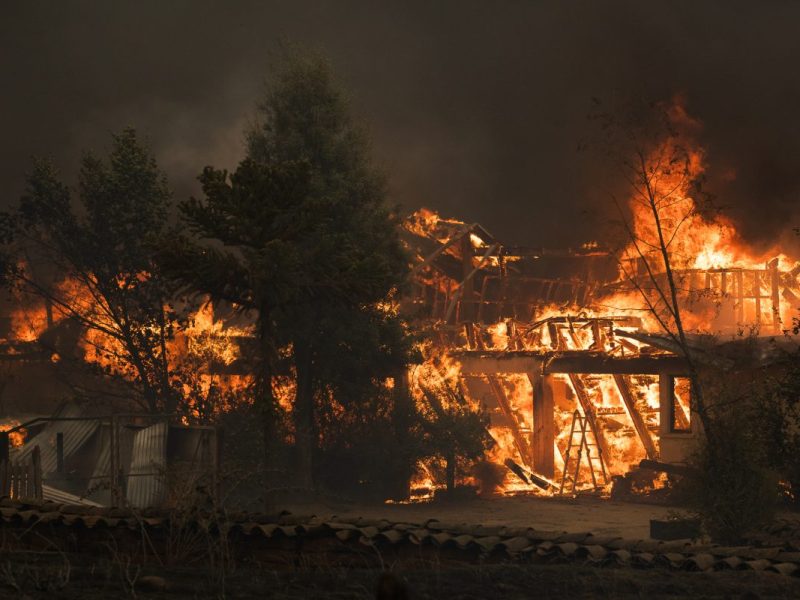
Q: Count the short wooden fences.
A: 1